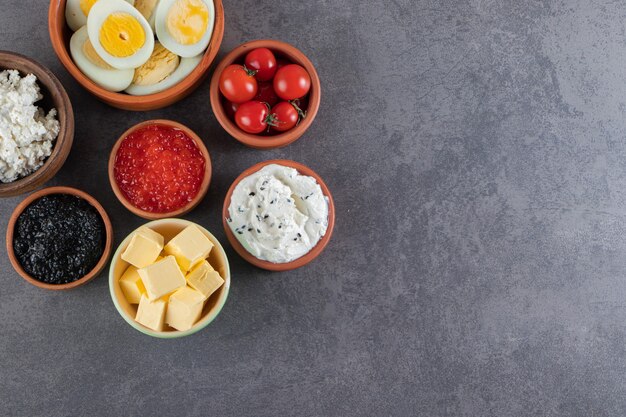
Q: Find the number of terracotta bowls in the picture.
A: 5